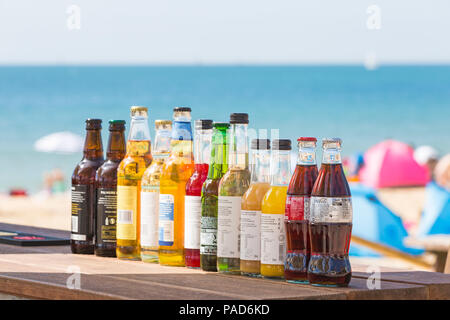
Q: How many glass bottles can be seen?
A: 12